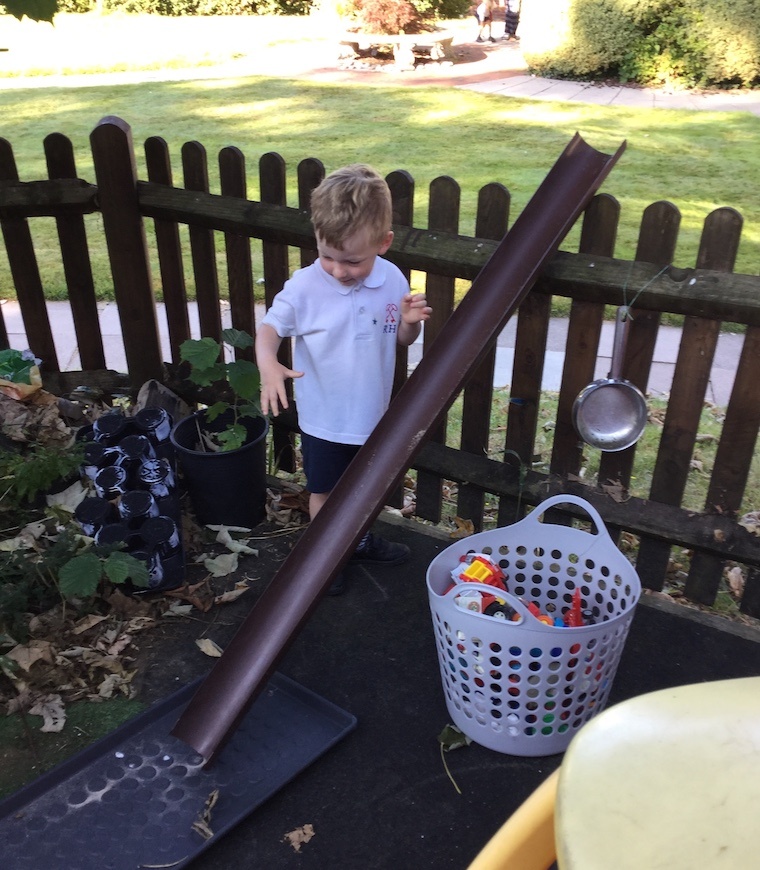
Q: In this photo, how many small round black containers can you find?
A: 11